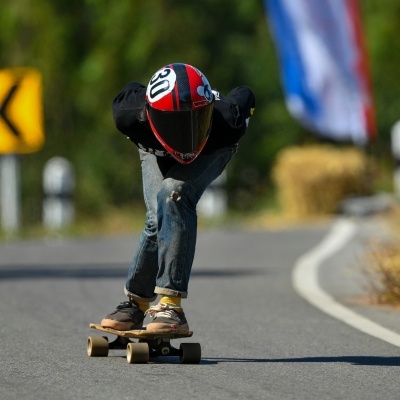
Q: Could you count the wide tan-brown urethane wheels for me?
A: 3